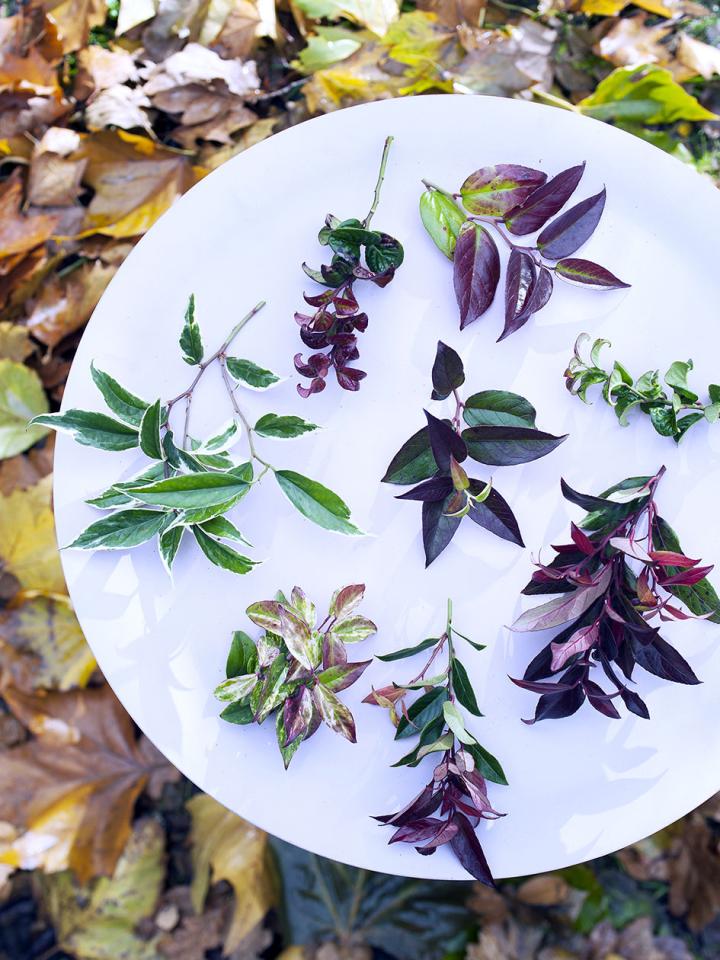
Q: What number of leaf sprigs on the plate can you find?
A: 8